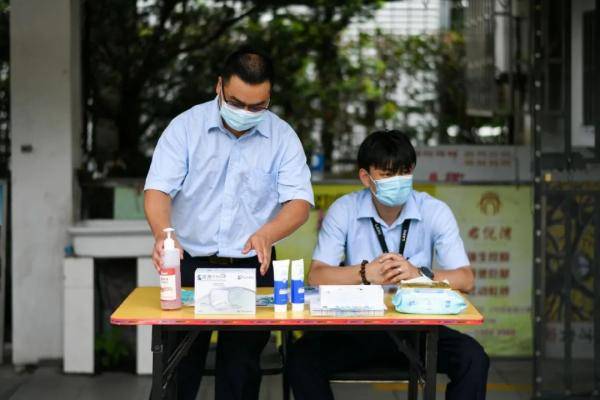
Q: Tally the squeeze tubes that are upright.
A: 2